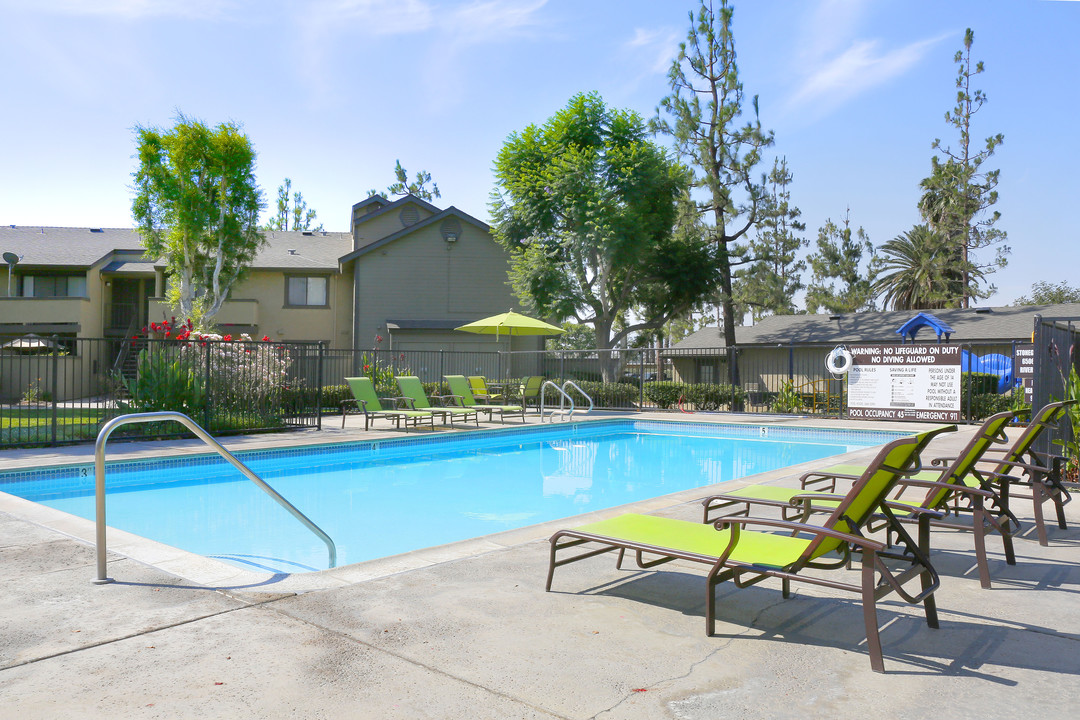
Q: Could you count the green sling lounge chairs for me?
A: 6